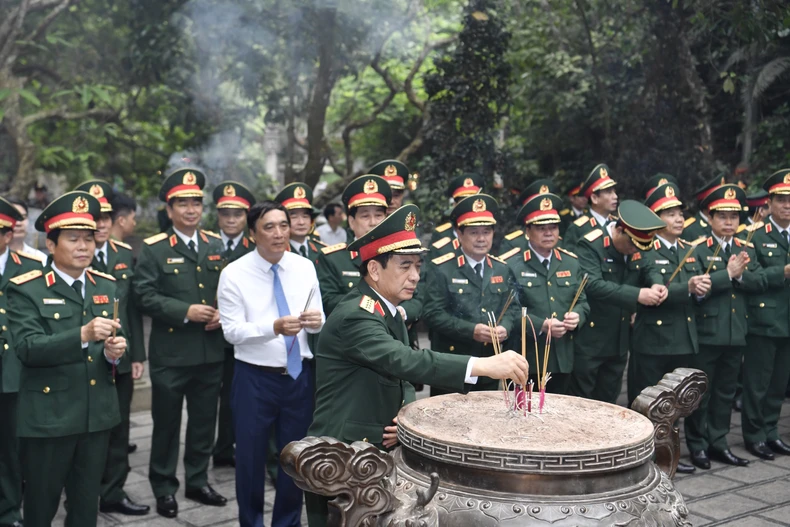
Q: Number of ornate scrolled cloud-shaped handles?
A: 2